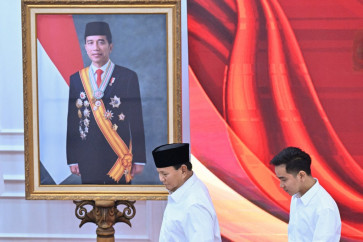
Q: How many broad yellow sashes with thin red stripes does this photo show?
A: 1